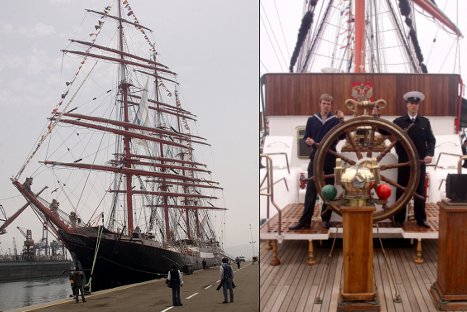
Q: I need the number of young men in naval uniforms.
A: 2